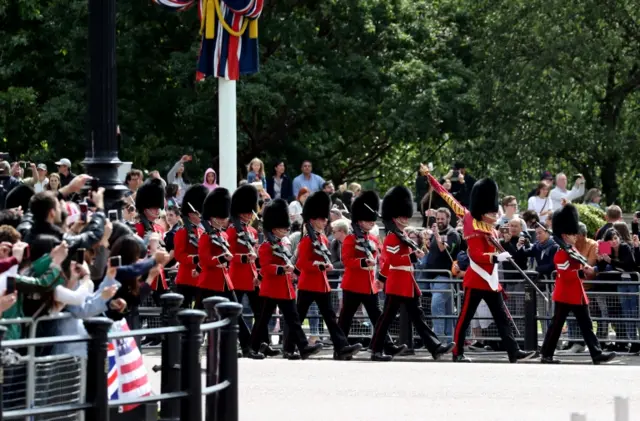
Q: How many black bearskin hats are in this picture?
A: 10